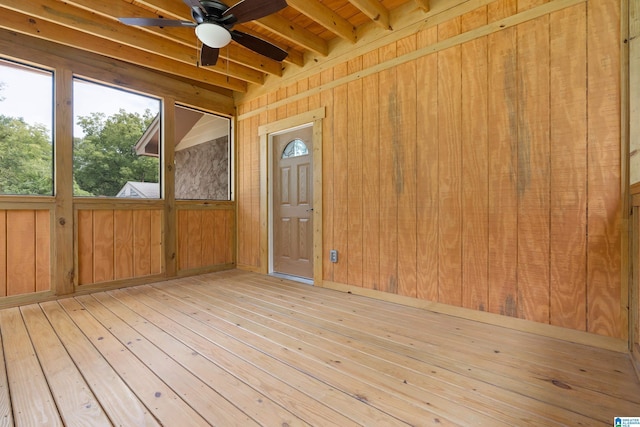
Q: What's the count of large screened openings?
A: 3